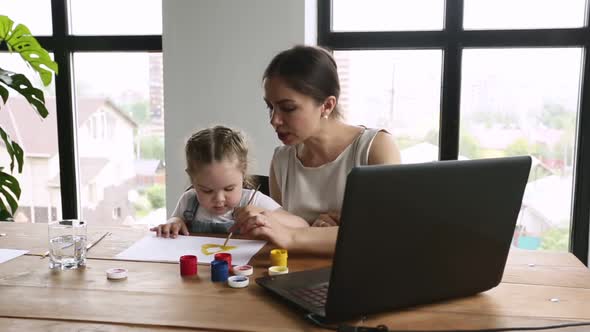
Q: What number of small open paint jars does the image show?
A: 4